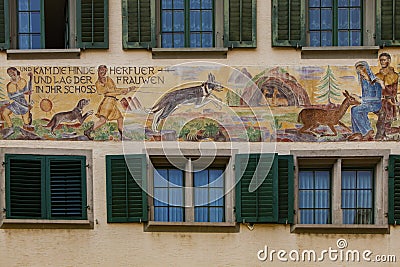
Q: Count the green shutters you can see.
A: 12